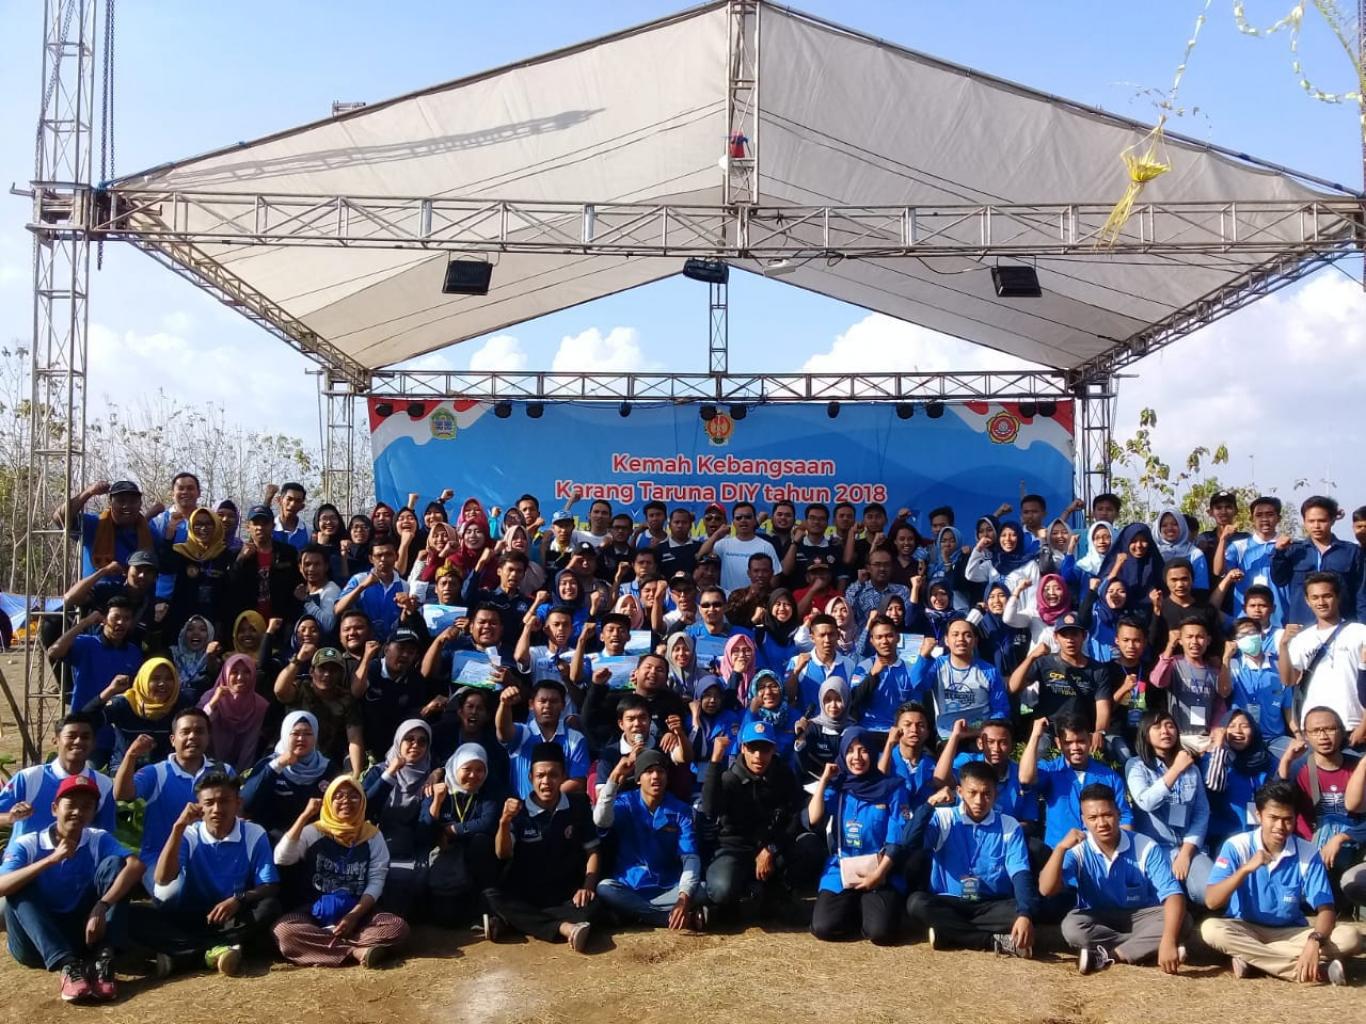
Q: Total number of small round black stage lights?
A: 12